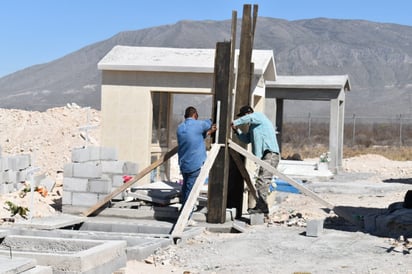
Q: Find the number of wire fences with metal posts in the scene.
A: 1